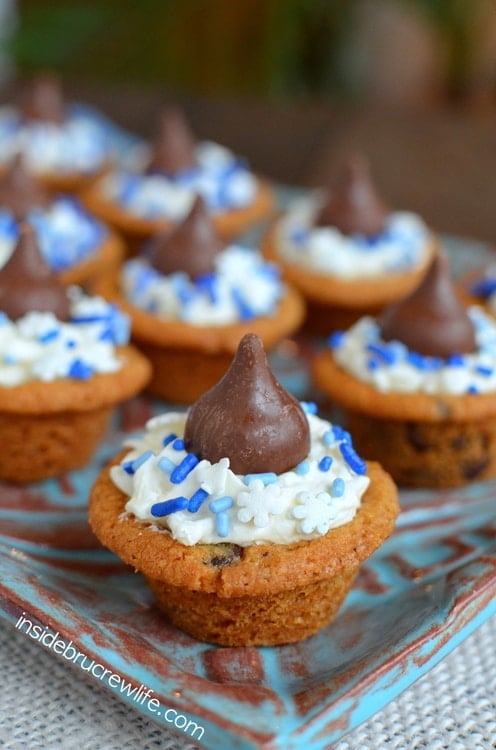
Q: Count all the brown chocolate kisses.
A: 8